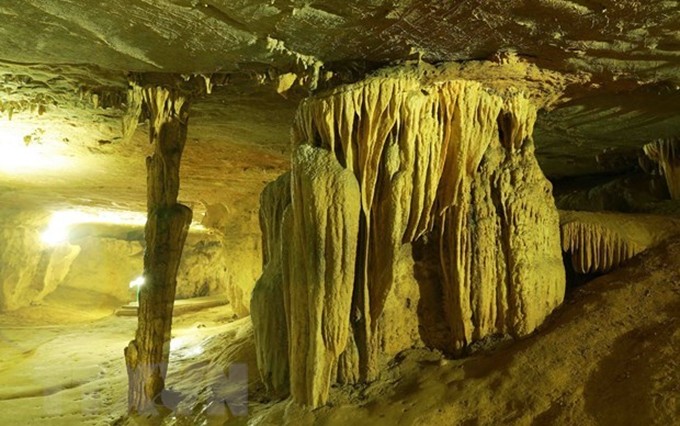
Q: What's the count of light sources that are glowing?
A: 3